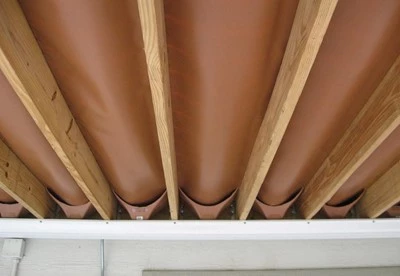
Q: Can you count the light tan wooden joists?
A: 6